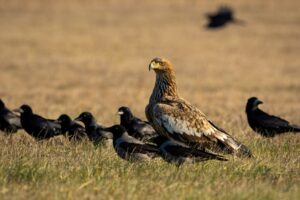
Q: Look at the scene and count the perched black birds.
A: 8